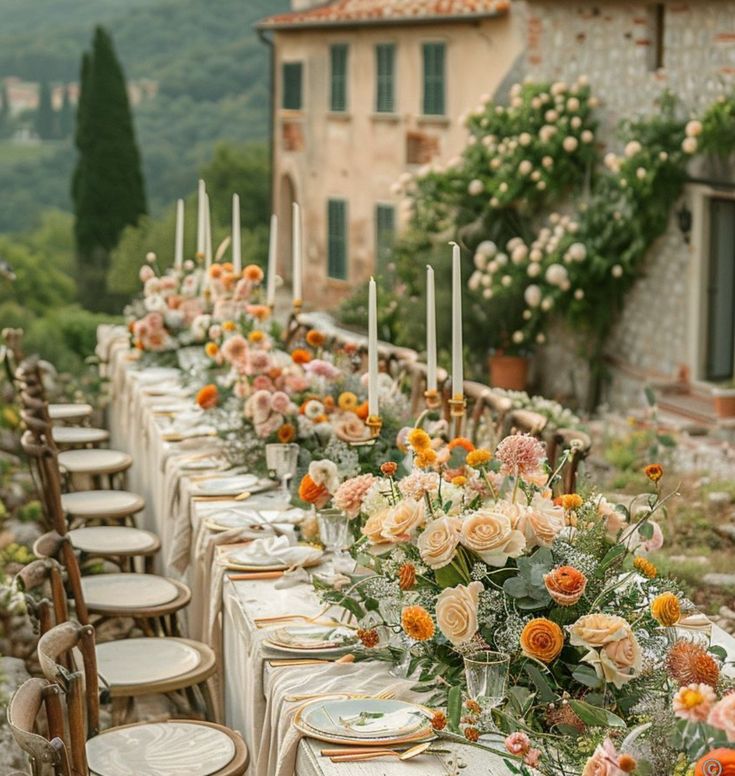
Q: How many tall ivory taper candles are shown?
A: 9